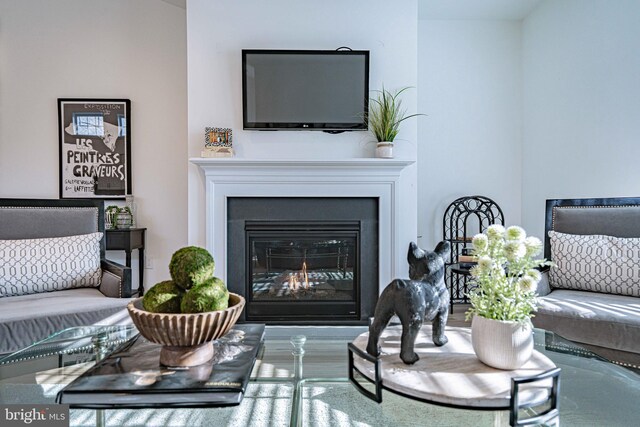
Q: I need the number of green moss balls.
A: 3